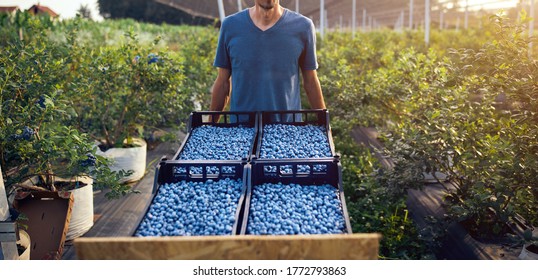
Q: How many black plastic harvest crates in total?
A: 4